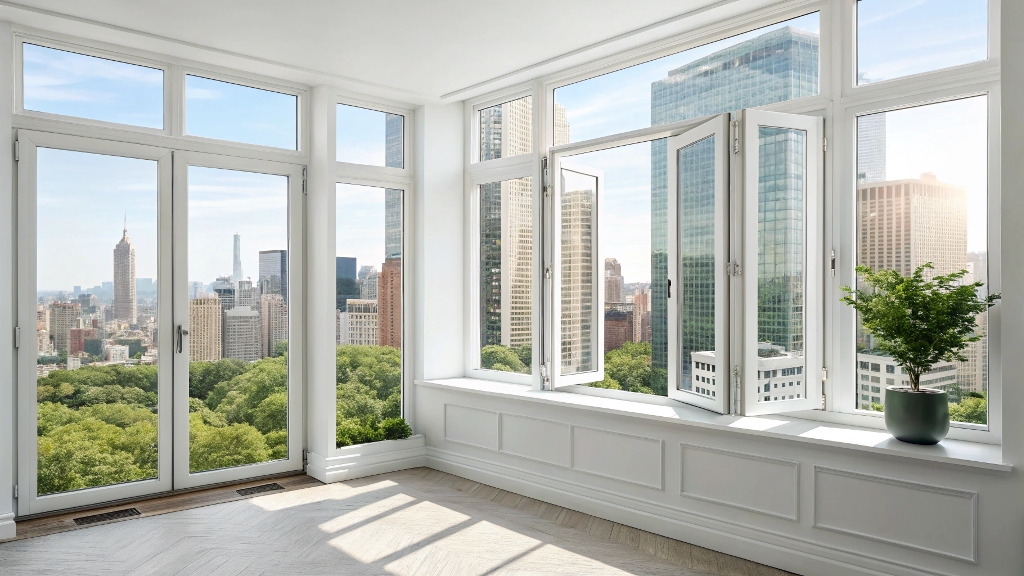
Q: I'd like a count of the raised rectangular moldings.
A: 5